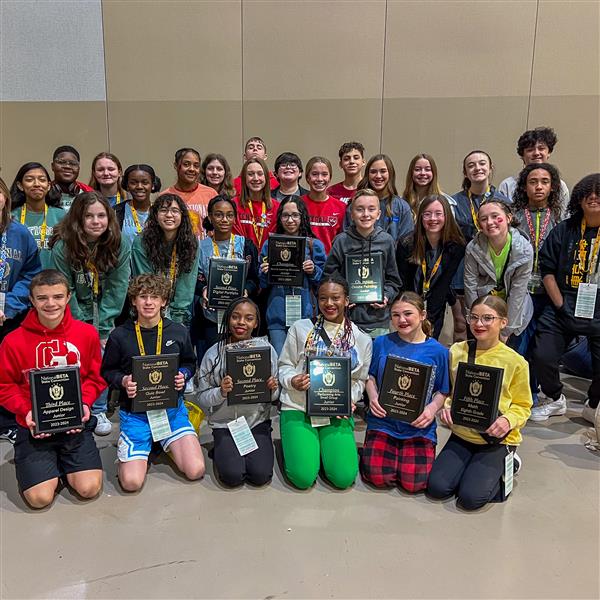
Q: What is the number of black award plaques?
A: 9